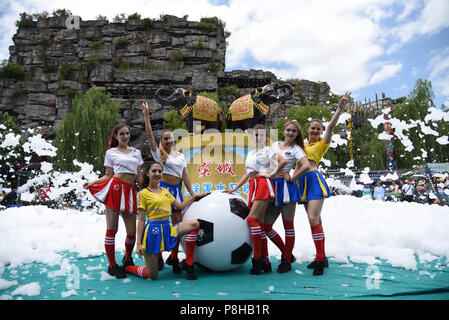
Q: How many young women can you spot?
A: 6